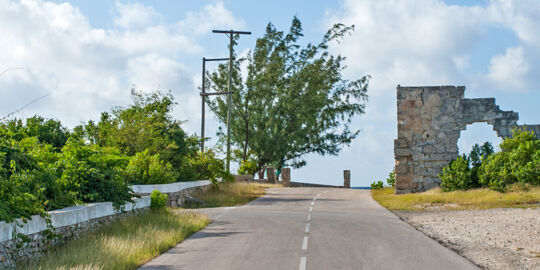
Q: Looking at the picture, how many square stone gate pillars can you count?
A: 3